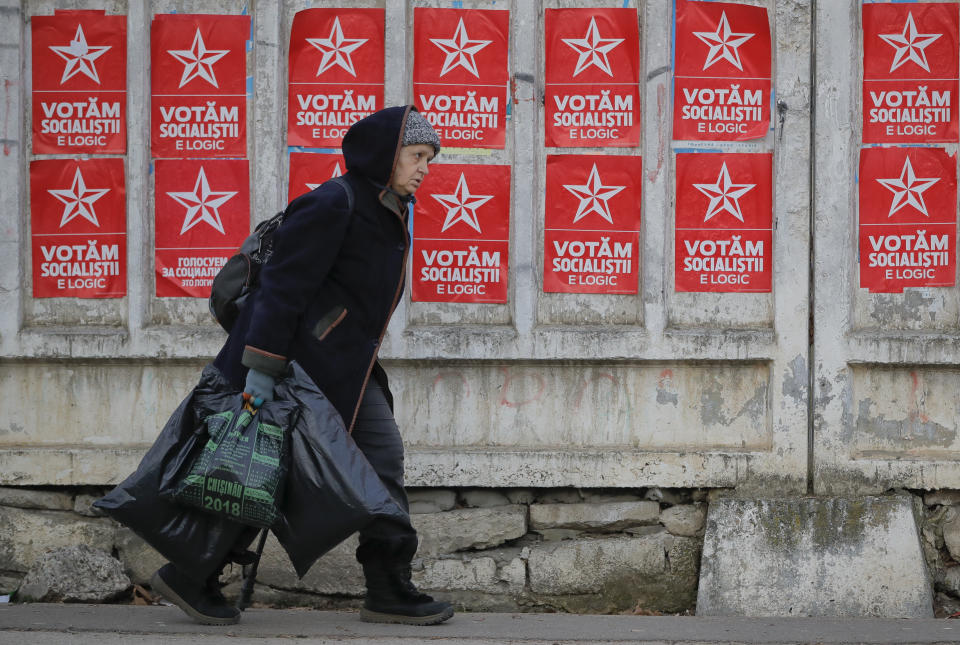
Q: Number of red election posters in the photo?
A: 14